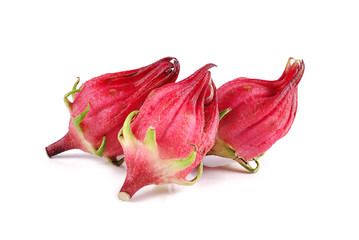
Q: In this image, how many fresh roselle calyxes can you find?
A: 3